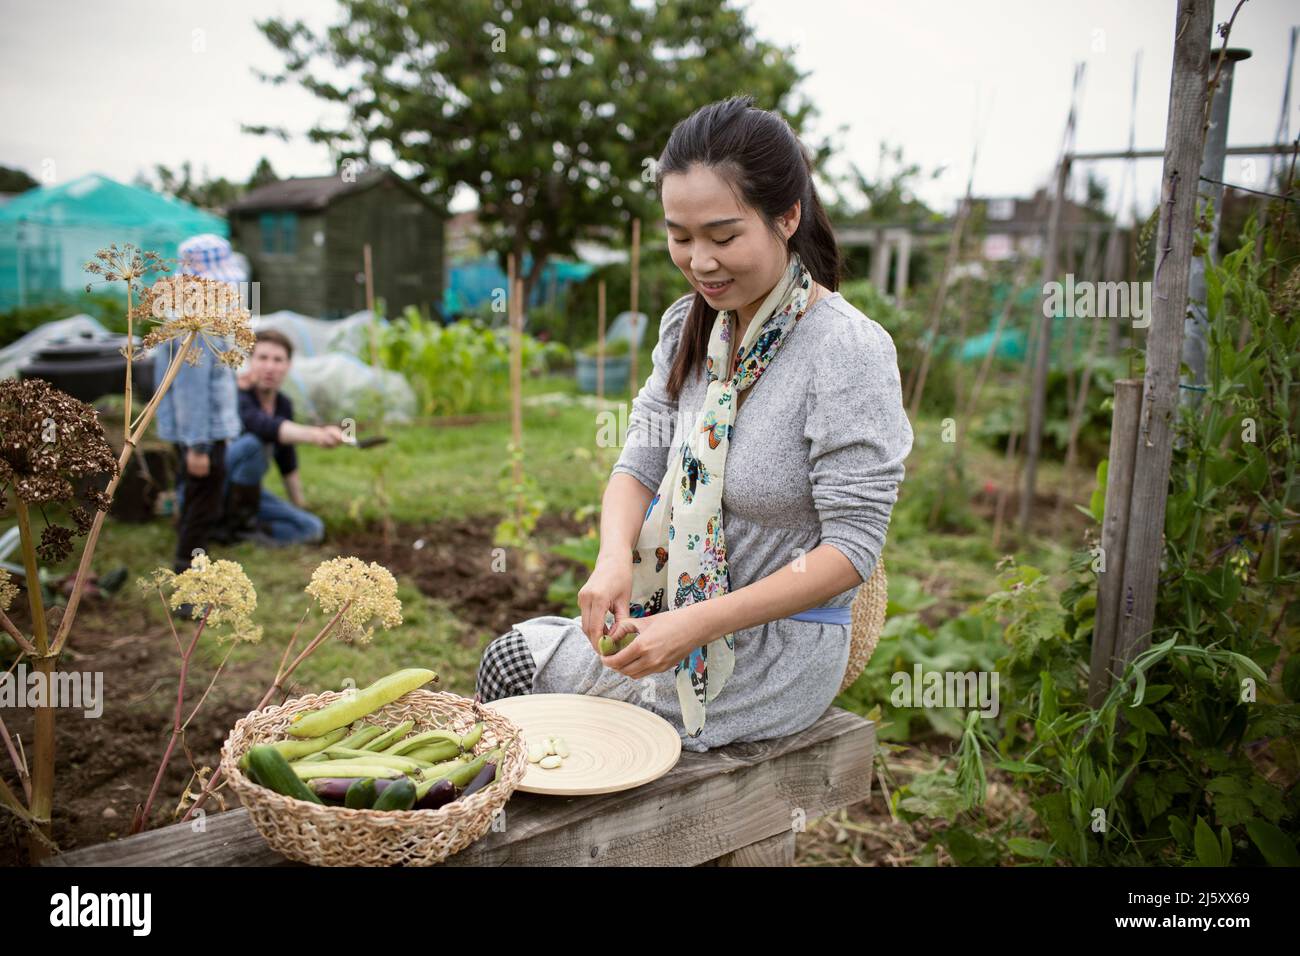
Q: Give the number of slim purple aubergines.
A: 3